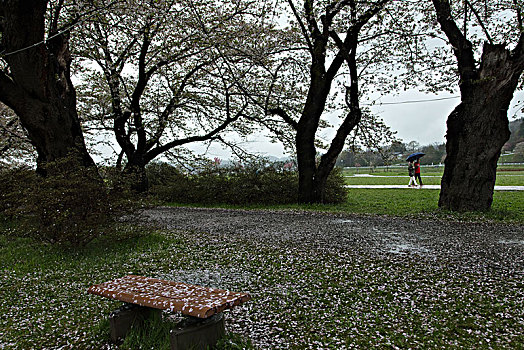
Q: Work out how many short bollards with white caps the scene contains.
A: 0